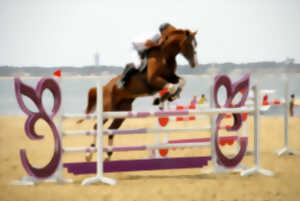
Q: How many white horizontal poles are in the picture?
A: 3